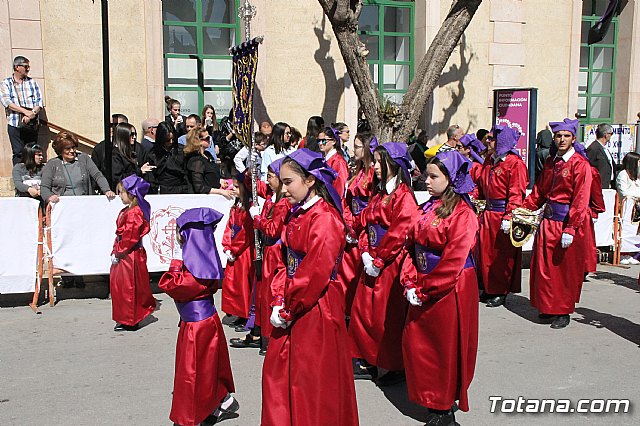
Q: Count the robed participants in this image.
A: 13